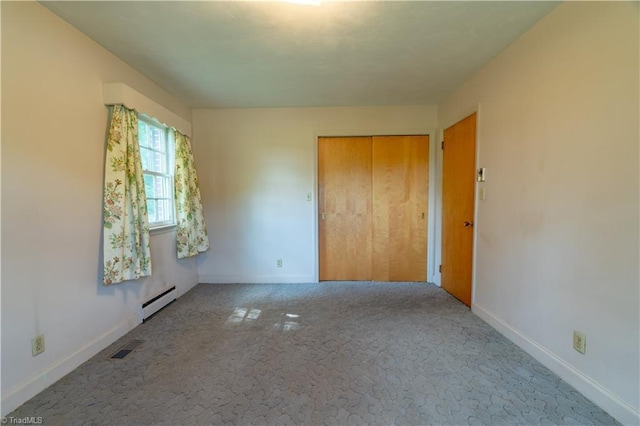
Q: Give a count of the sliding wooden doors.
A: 2